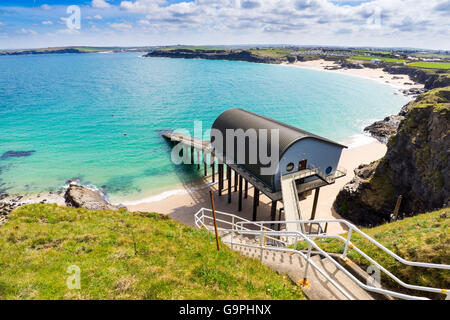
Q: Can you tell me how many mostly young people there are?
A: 0